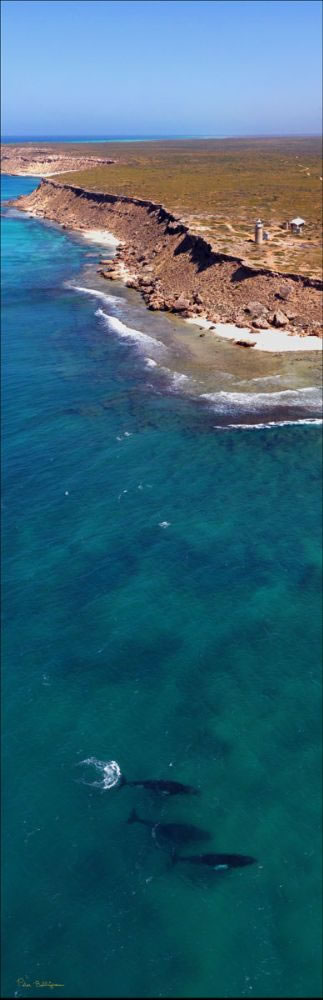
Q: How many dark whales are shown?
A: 3